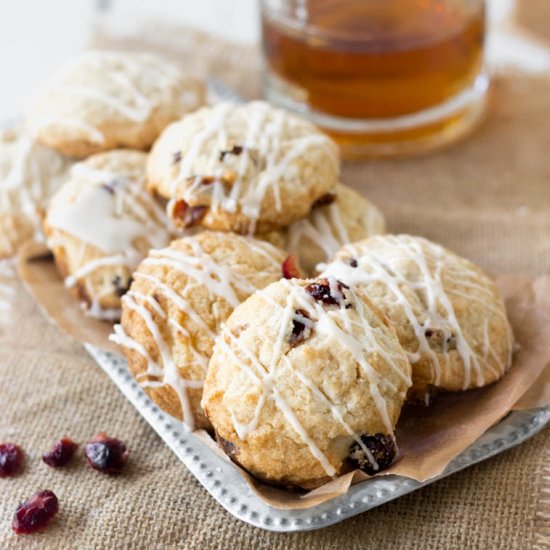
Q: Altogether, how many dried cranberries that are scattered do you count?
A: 4